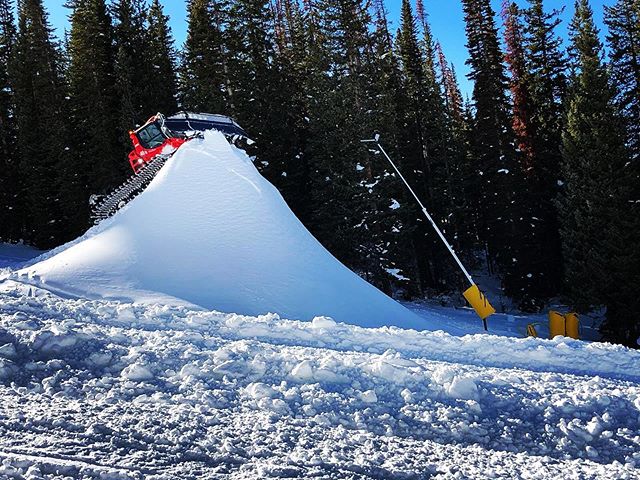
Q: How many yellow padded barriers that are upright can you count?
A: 2